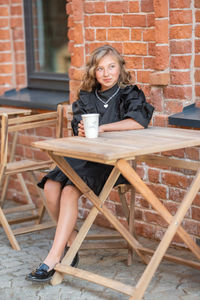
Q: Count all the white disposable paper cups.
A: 1